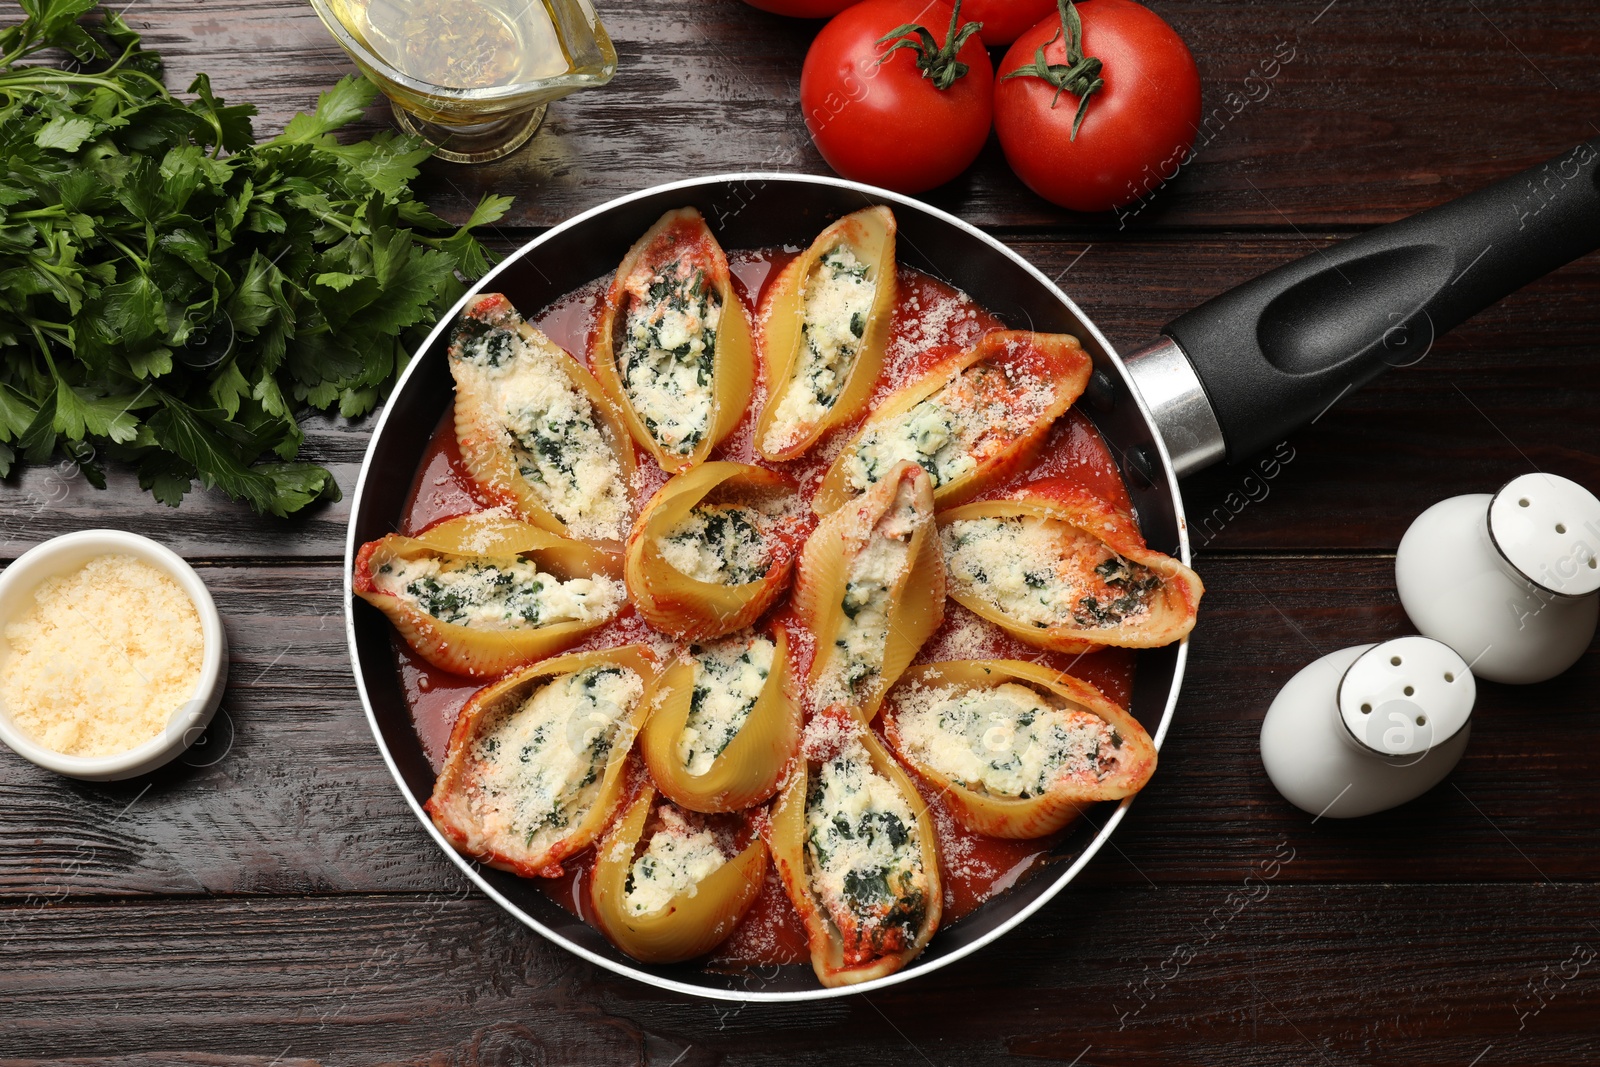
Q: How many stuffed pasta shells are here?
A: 13